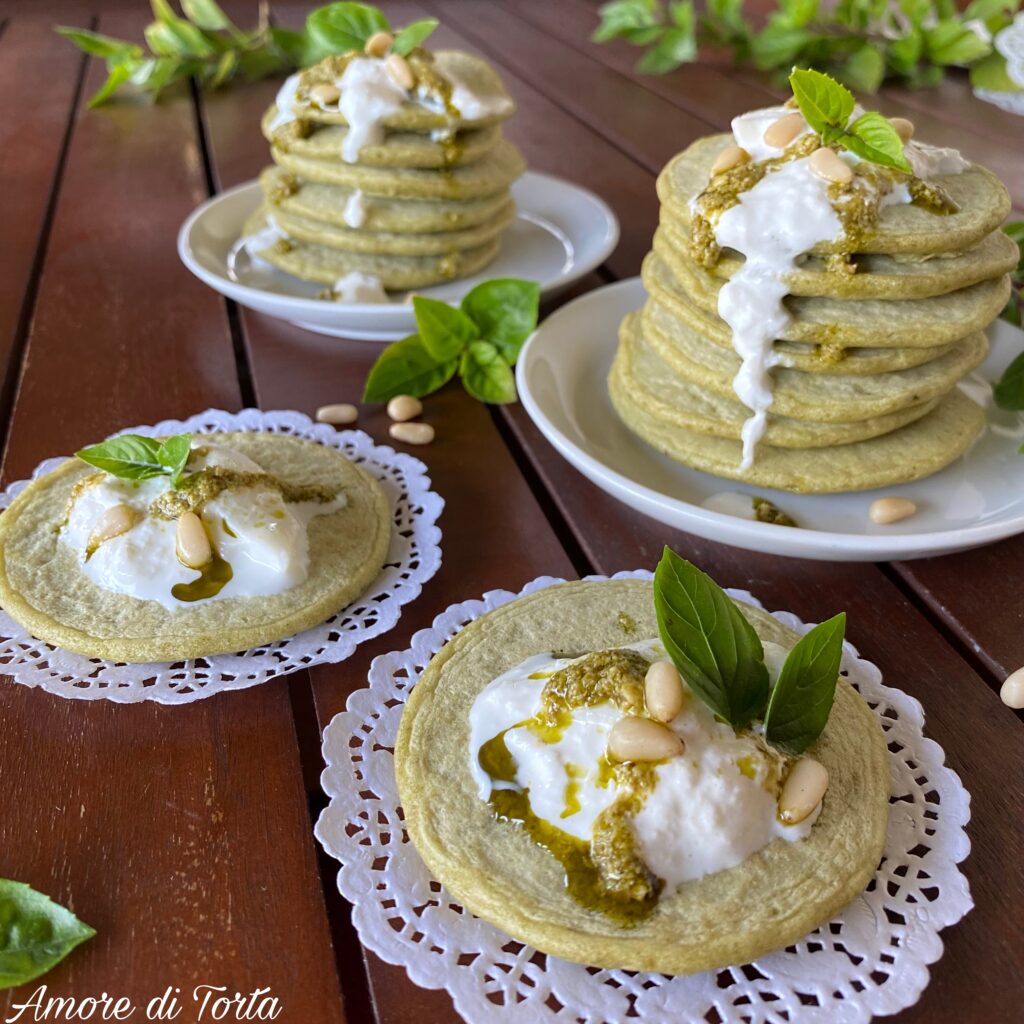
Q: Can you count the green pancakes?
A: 15